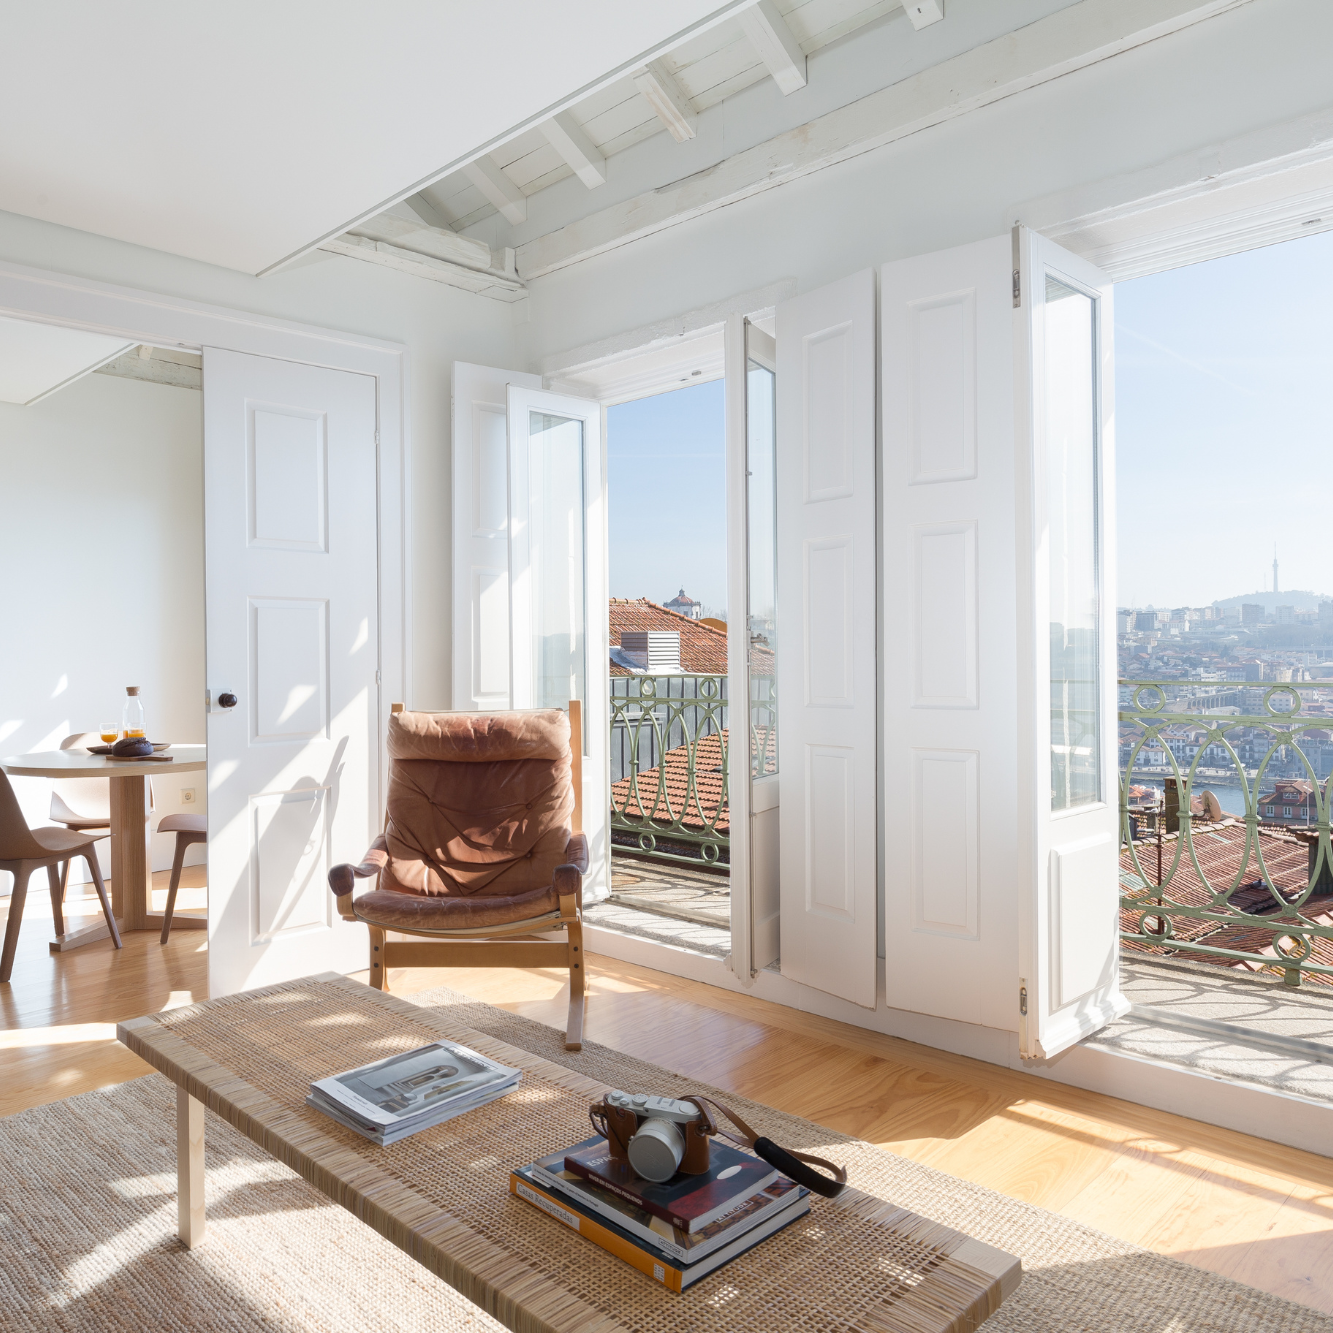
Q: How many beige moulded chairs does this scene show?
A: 3